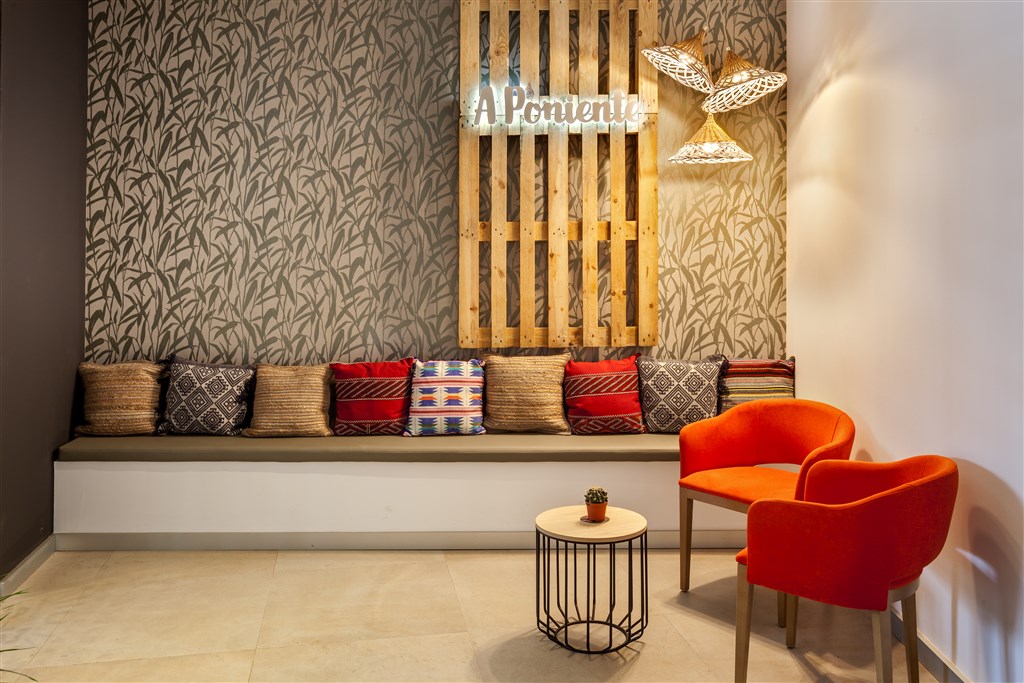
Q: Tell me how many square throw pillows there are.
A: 9